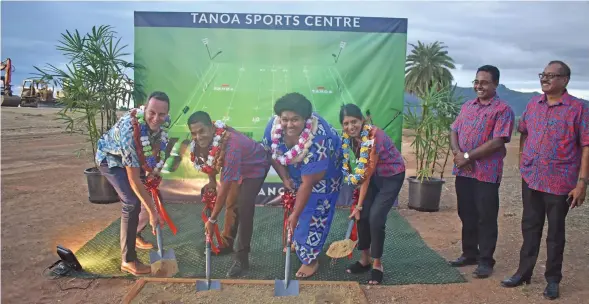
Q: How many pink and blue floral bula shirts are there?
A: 4